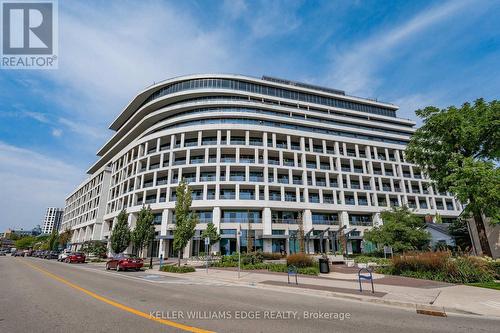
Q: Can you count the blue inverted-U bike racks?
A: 2